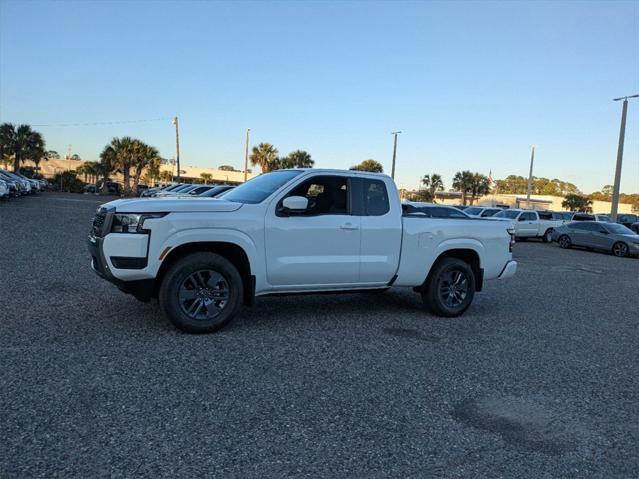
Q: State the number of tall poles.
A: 5